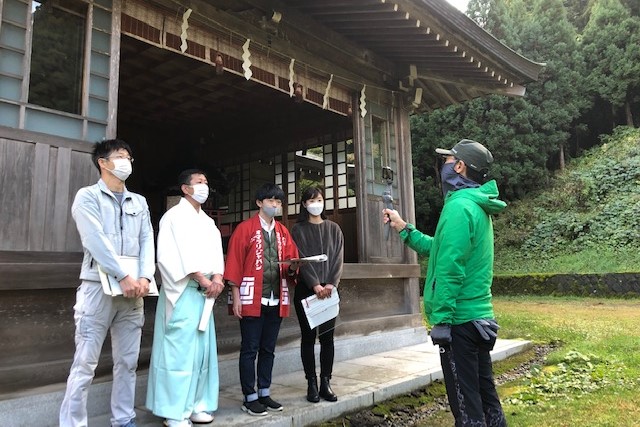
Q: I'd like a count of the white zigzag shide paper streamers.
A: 5